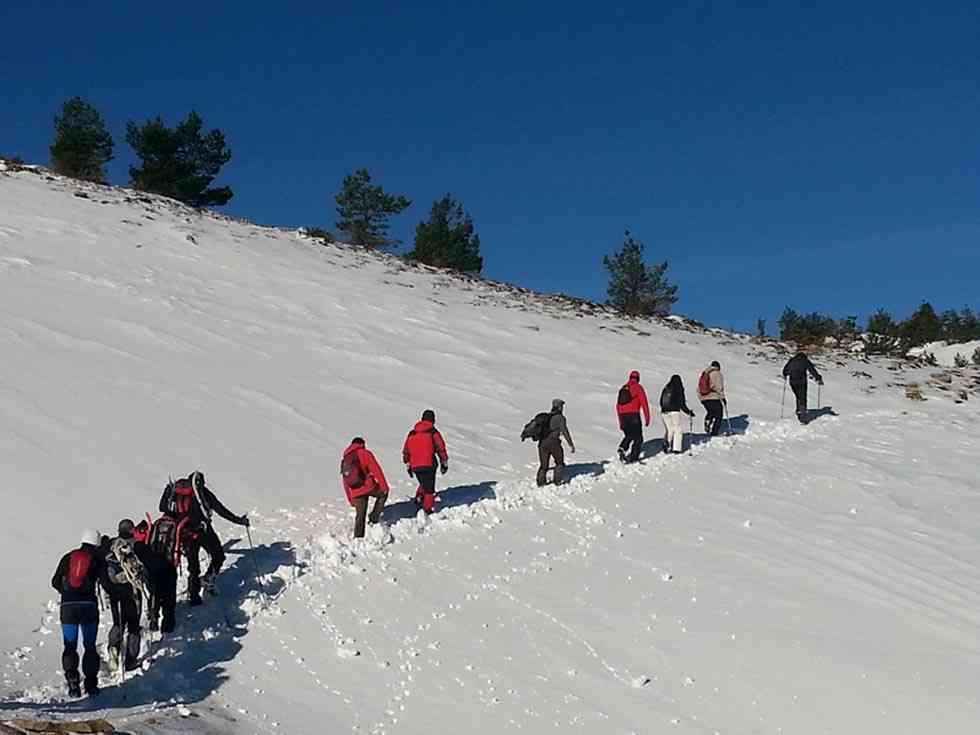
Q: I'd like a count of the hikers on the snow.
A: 11